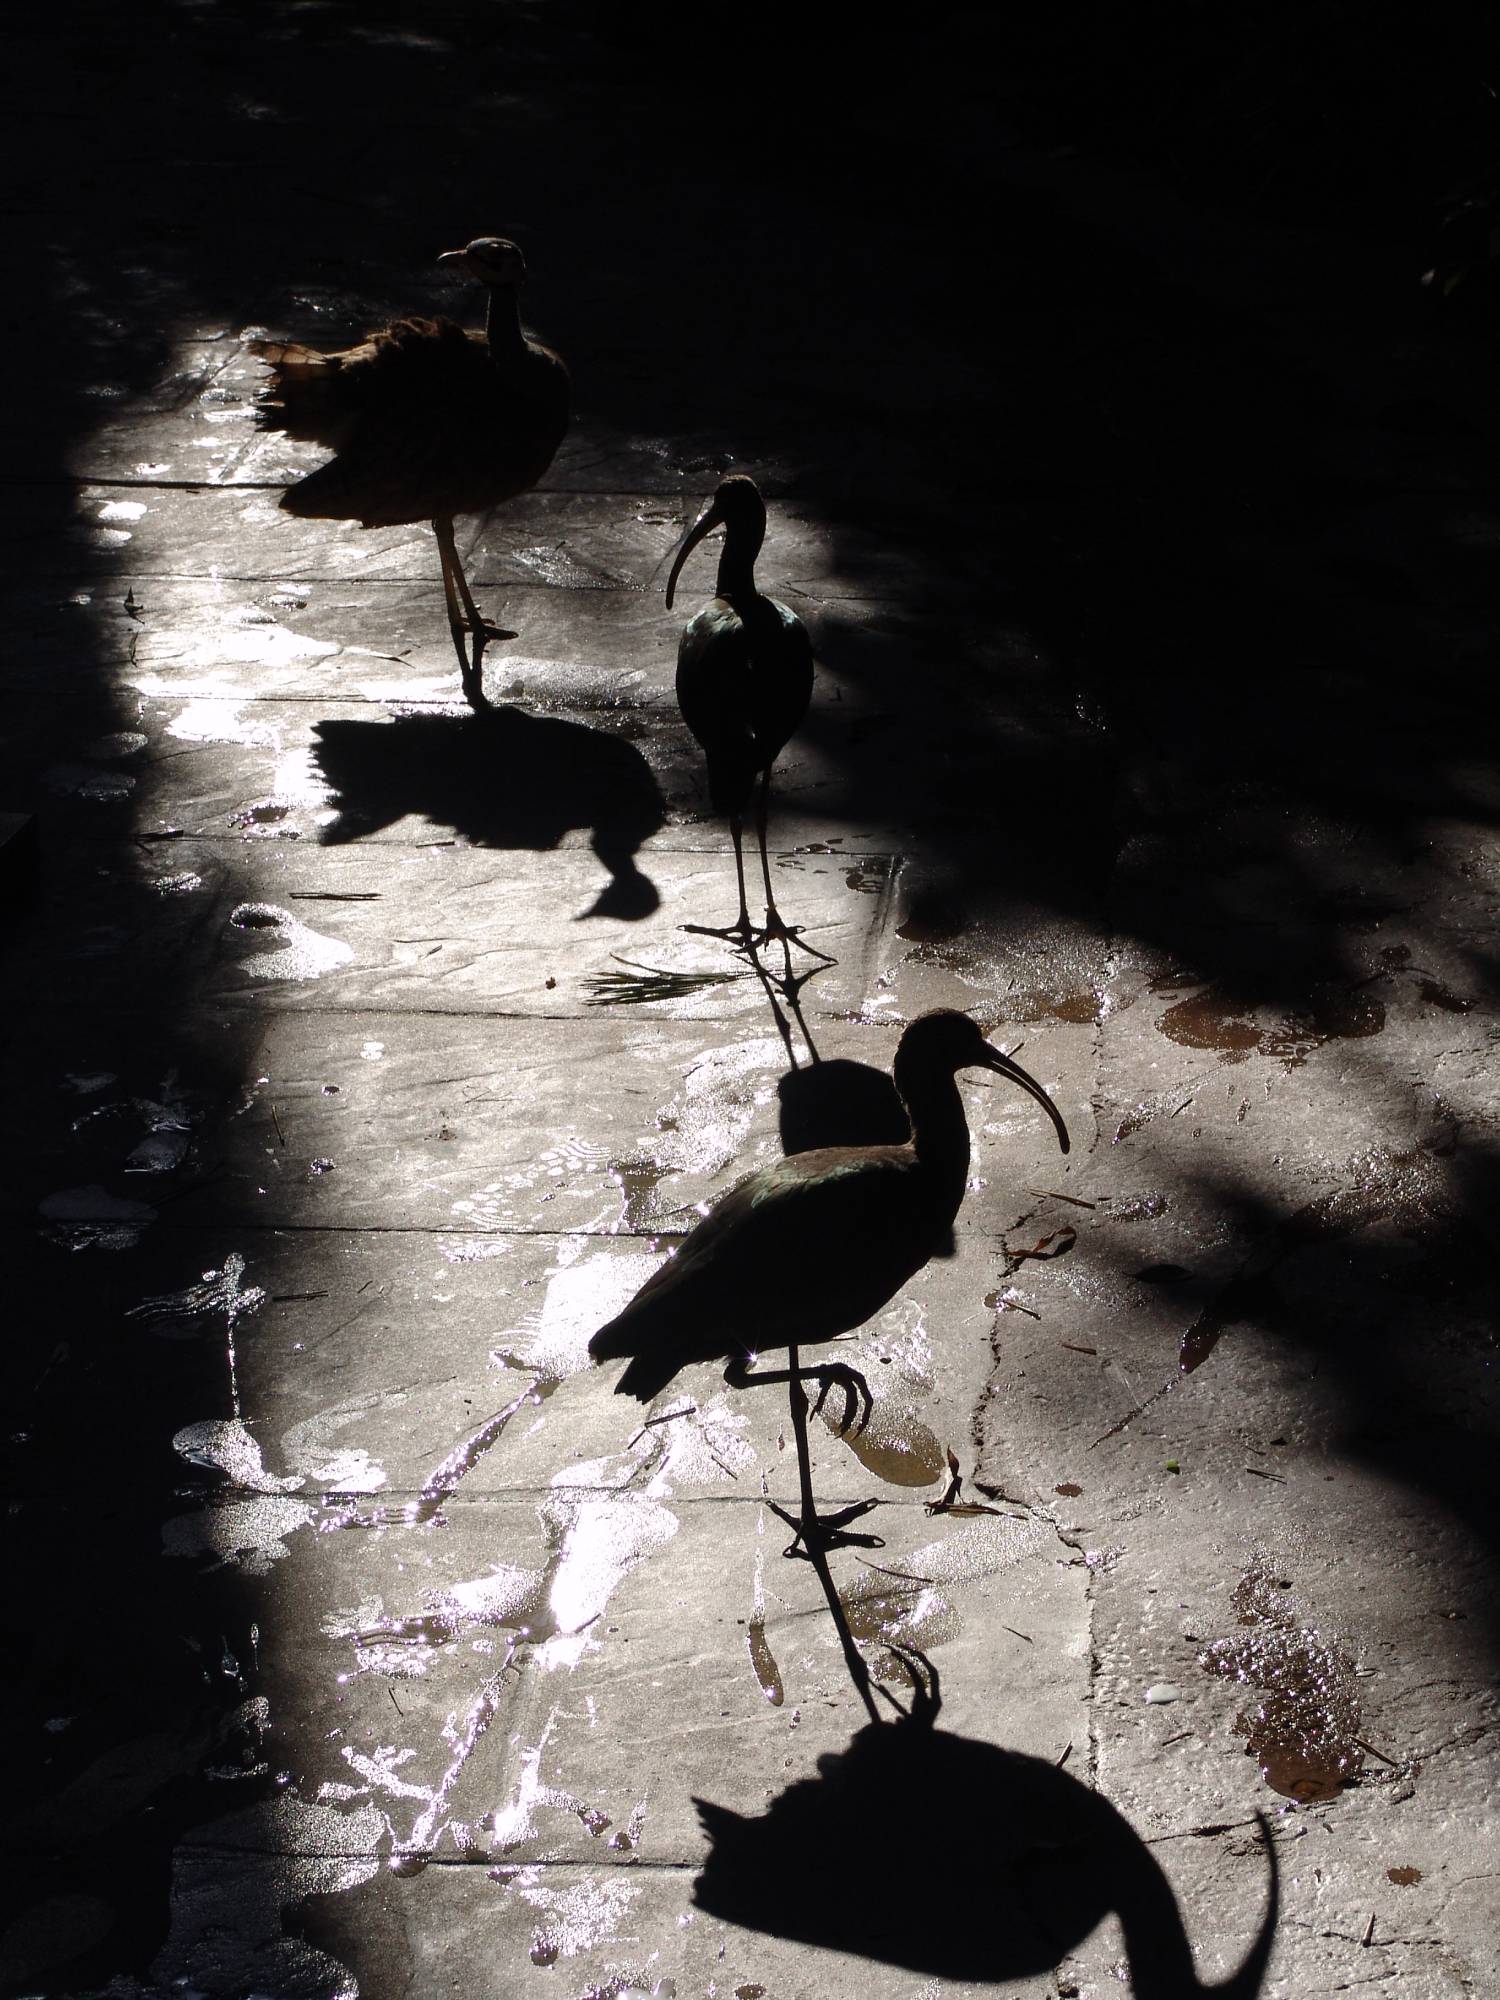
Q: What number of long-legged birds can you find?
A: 3